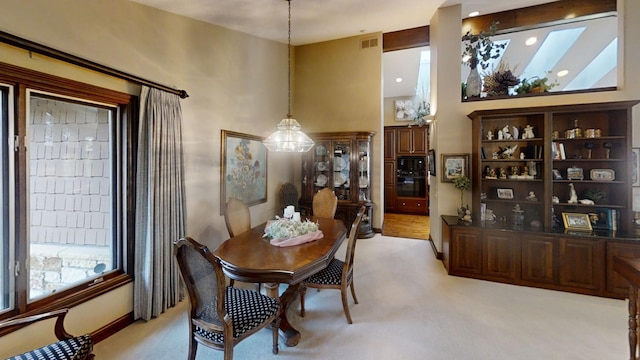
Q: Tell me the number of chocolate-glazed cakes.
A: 0